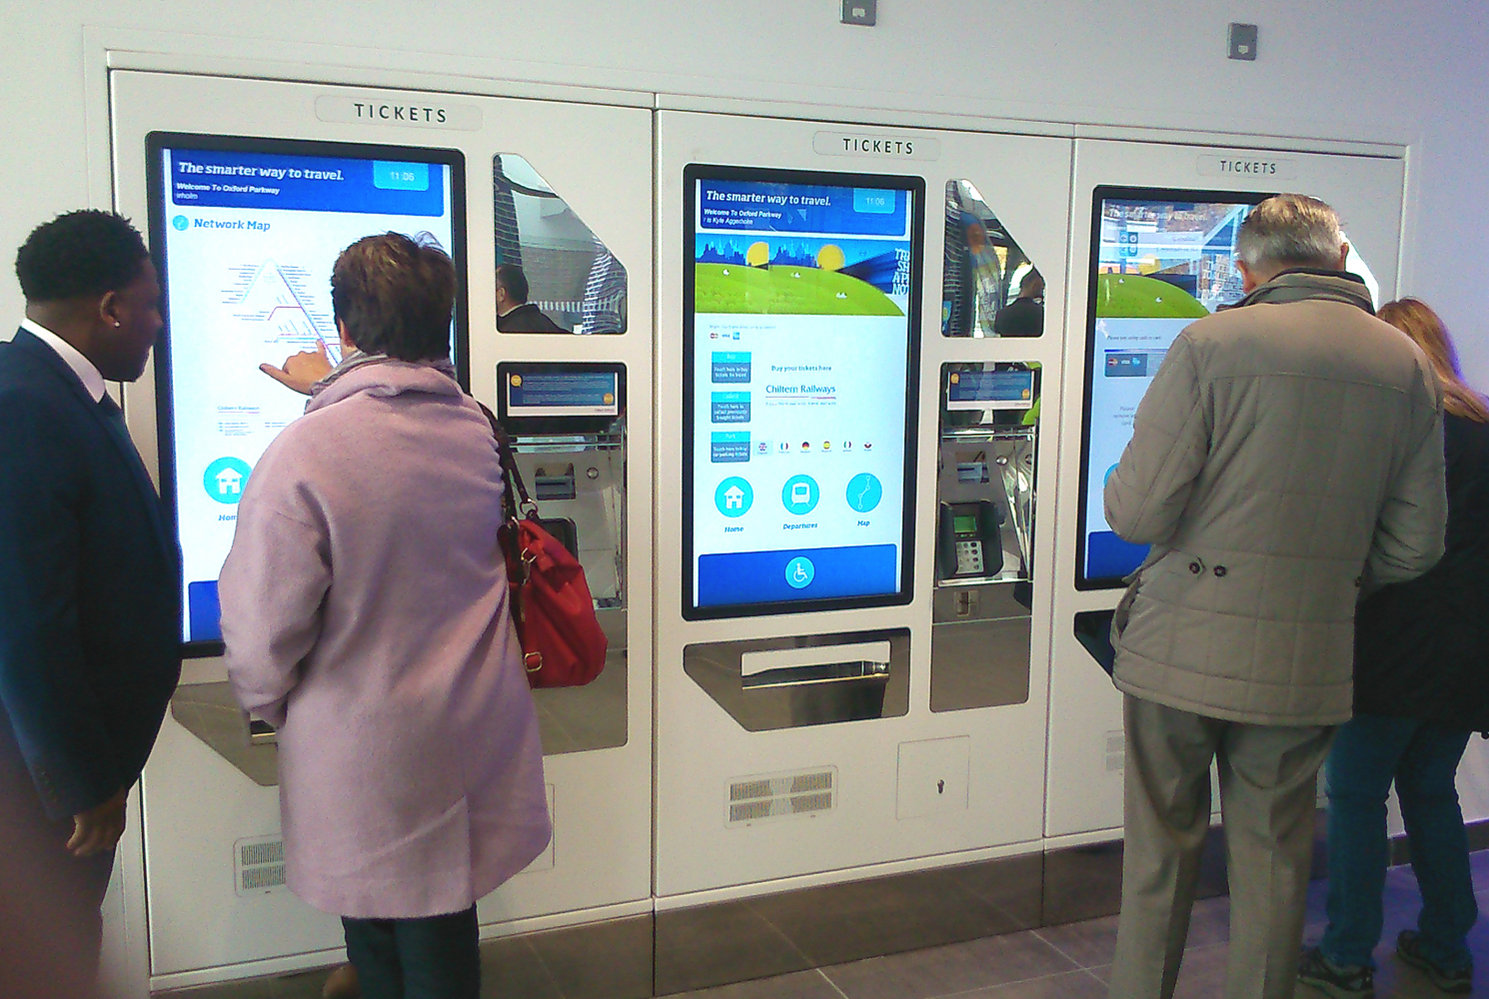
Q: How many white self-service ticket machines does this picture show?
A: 3